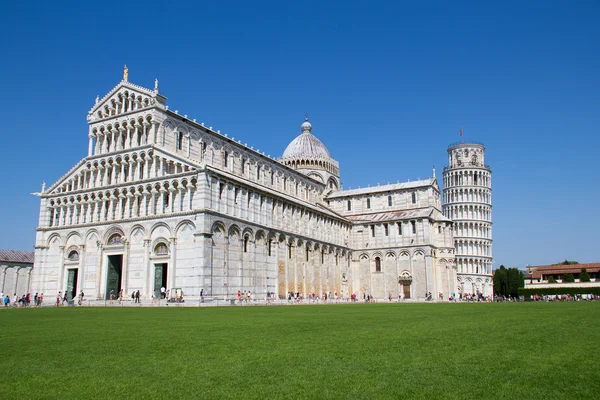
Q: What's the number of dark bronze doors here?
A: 3